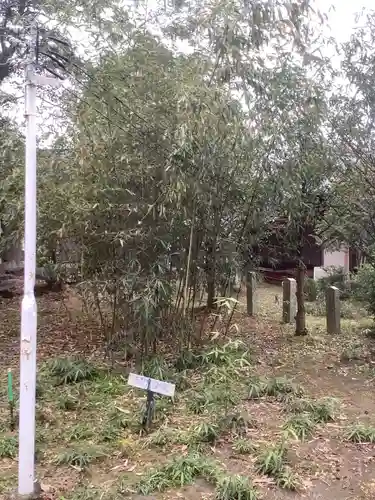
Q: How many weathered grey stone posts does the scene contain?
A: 3